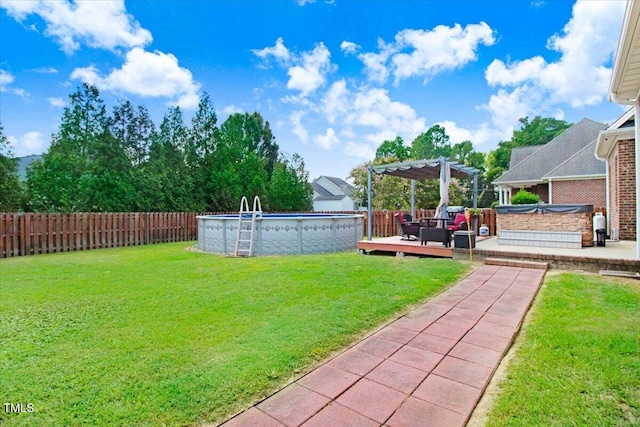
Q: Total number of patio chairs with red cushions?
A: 2